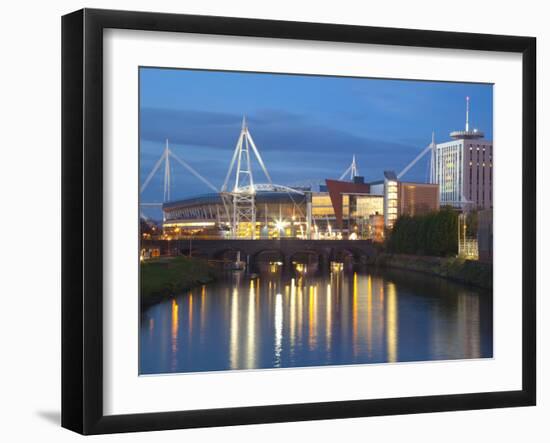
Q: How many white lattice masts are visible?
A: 4